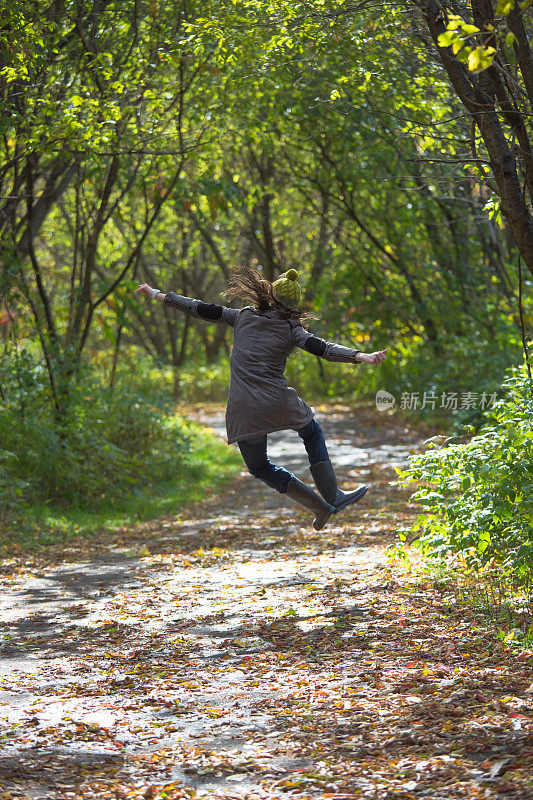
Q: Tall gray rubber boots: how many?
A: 2